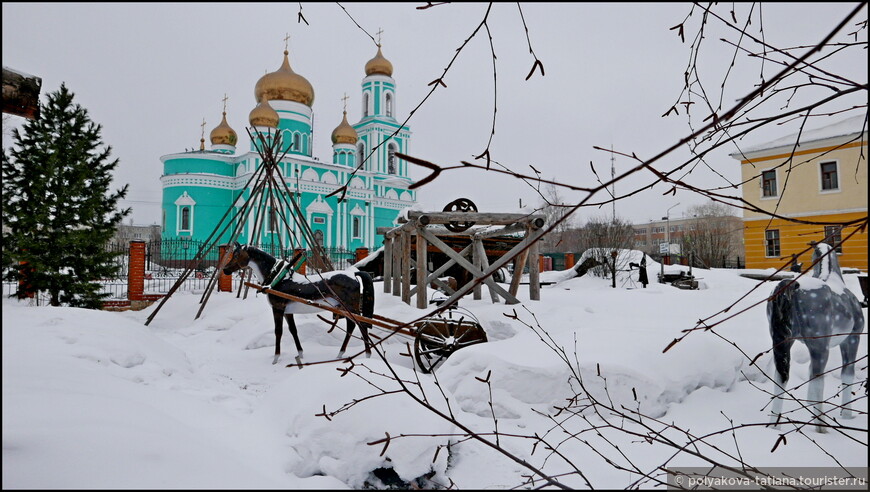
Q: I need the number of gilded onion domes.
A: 5